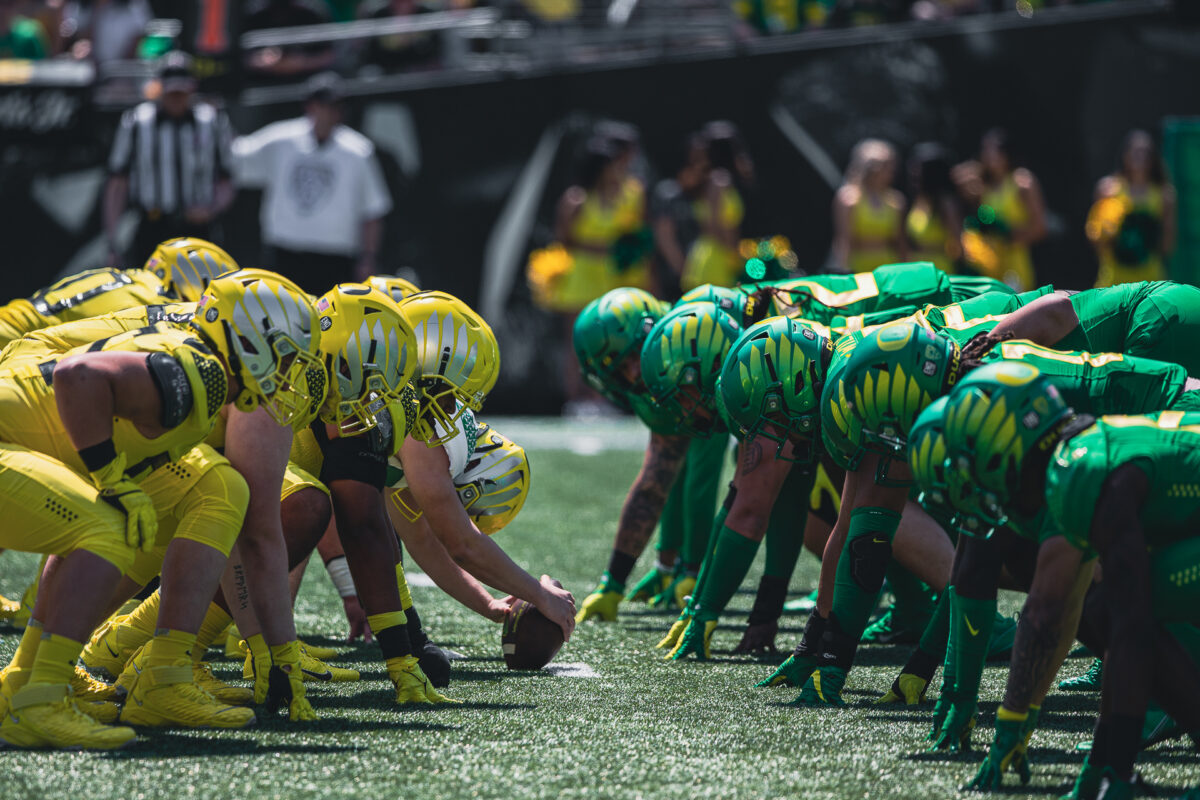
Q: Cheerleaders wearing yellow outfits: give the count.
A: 6